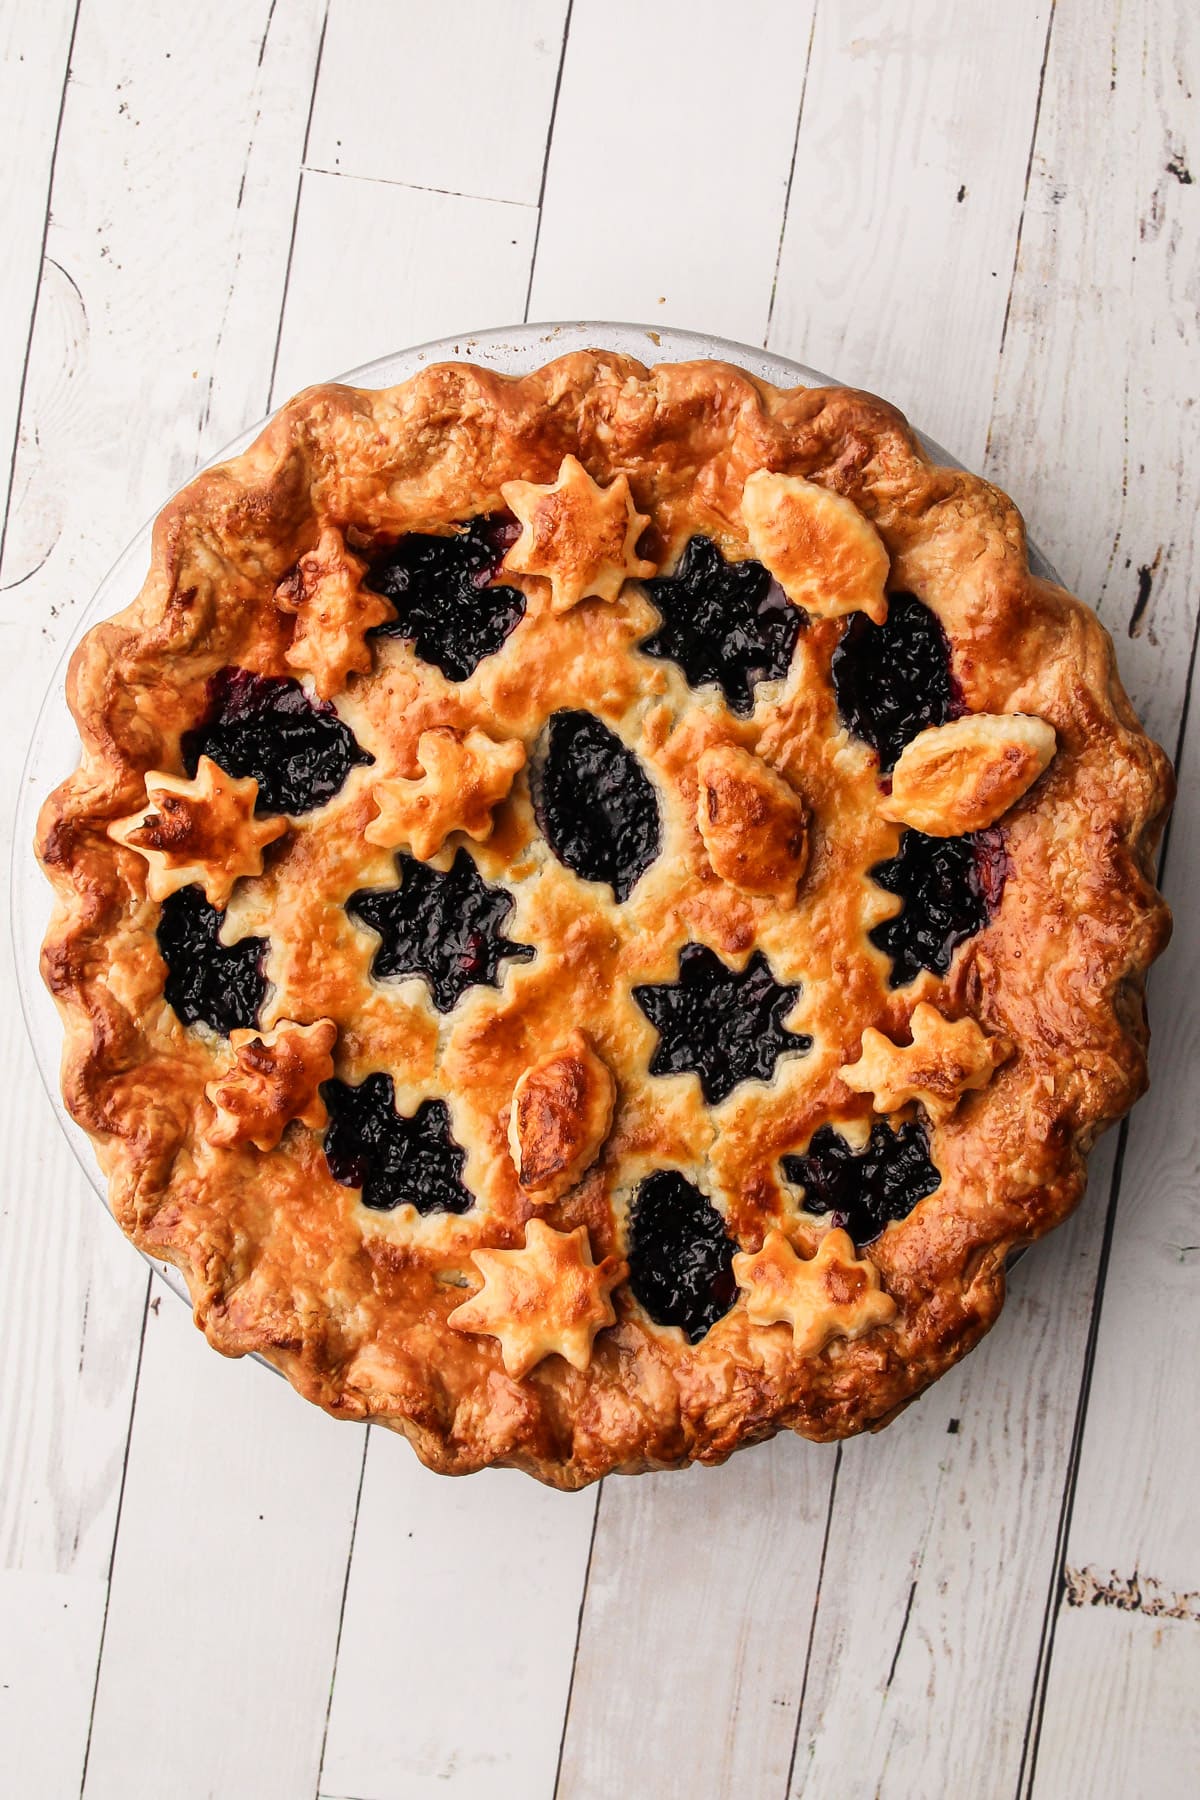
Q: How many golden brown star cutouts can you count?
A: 3